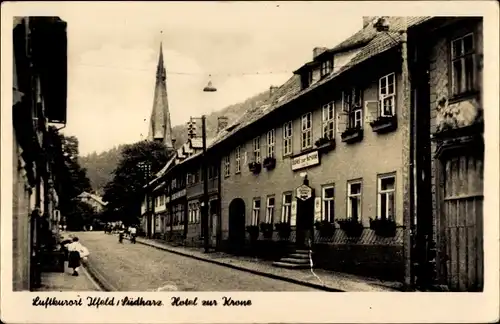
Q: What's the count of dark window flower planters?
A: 11